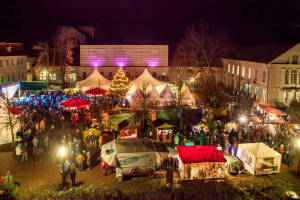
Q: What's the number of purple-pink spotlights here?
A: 3